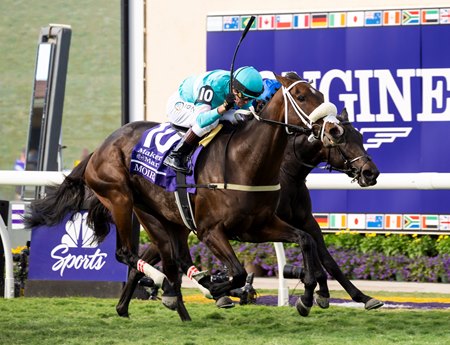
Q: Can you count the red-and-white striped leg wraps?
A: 2